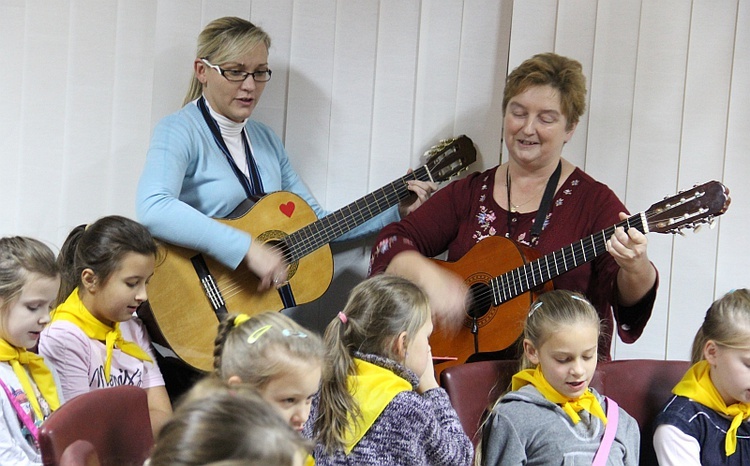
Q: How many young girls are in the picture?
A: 7